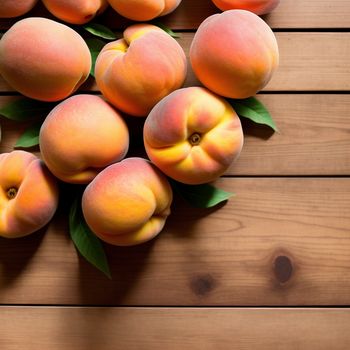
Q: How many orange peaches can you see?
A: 11